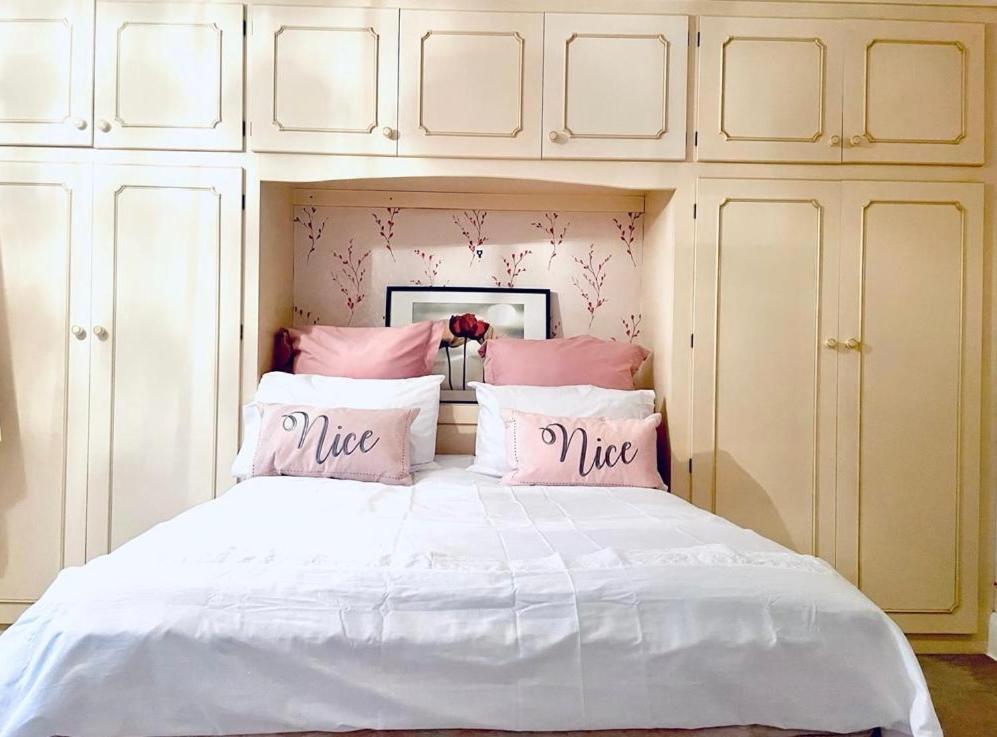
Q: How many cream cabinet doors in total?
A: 11